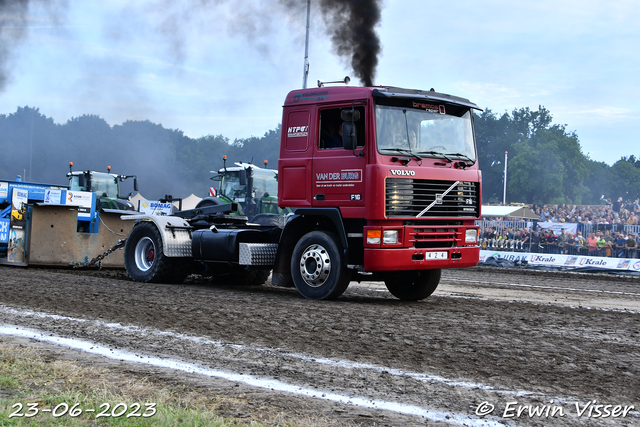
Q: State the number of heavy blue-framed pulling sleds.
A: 1